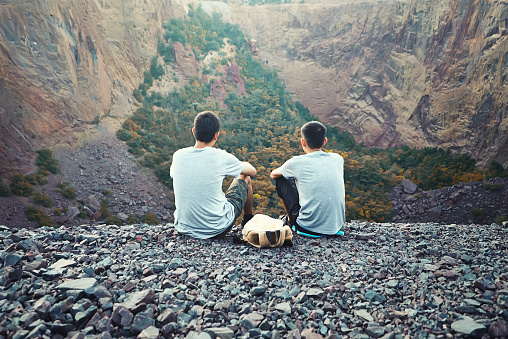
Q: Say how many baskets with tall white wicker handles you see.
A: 0